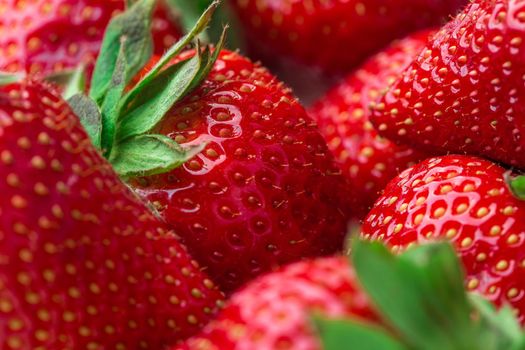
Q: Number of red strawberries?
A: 8